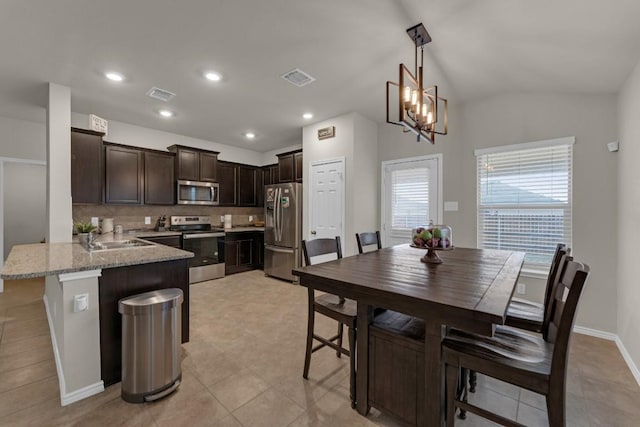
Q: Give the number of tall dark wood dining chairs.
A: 4